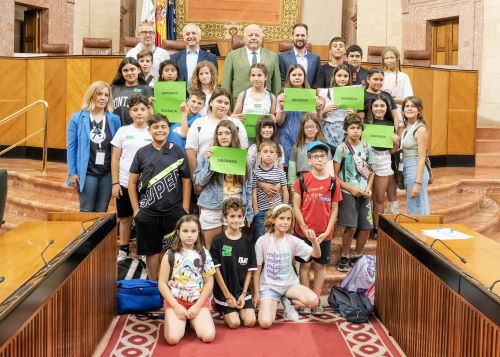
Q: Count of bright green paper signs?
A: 7